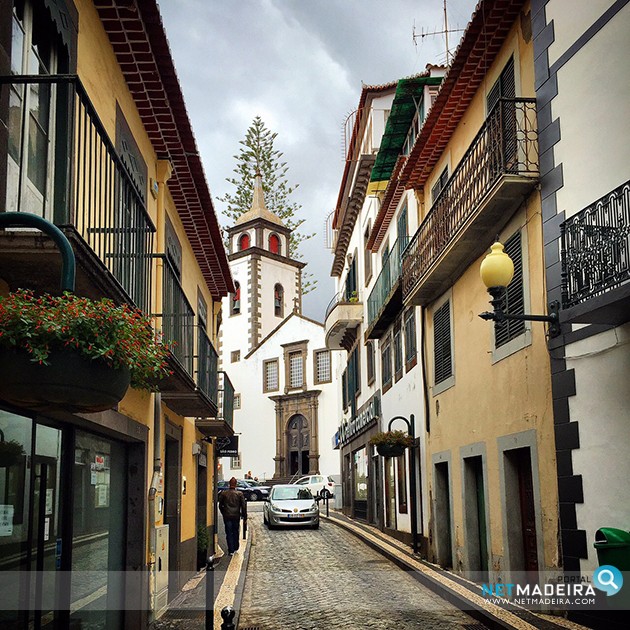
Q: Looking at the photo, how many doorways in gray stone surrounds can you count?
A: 3